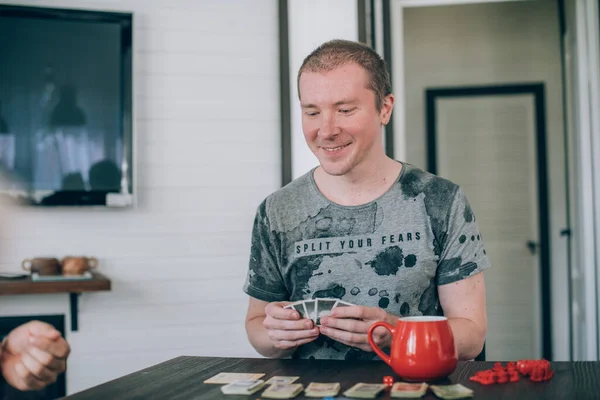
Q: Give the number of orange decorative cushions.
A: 0